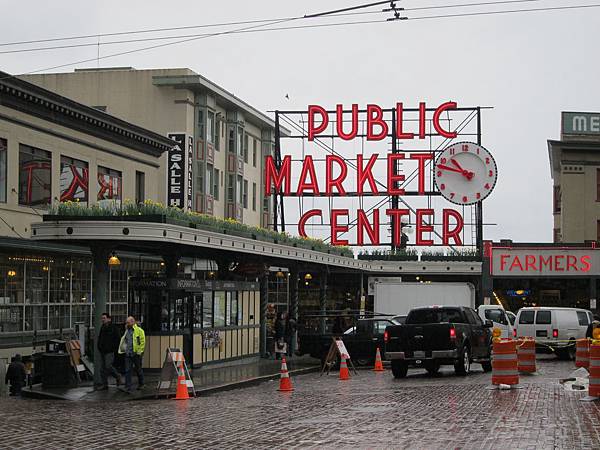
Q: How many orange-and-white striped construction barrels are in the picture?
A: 4